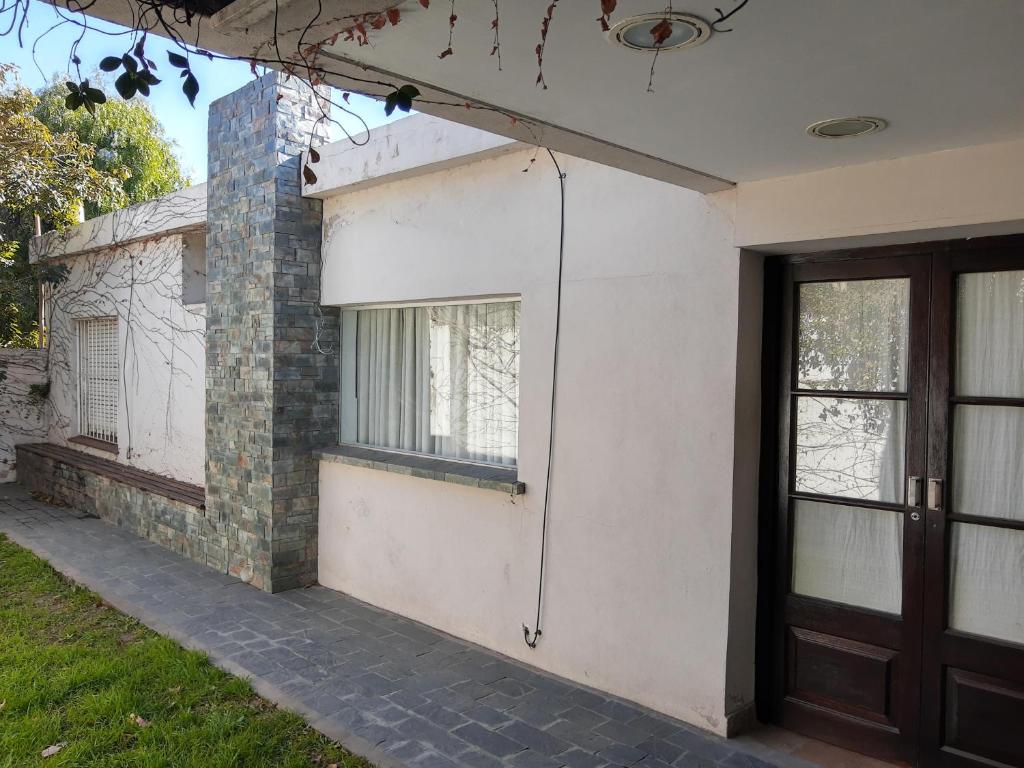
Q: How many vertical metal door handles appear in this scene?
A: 2